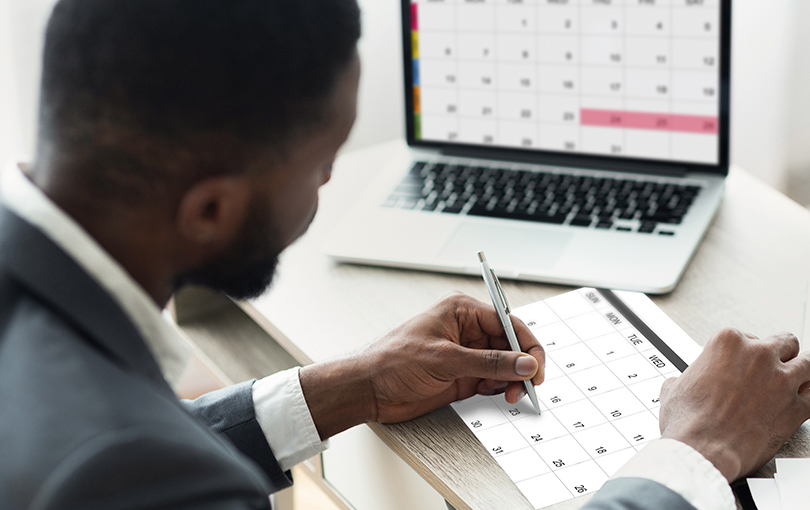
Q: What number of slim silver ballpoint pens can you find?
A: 1